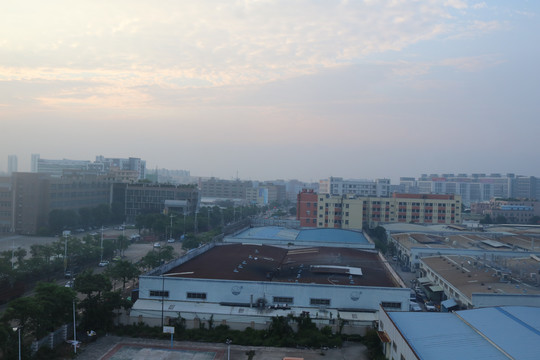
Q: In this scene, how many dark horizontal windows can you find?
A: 5